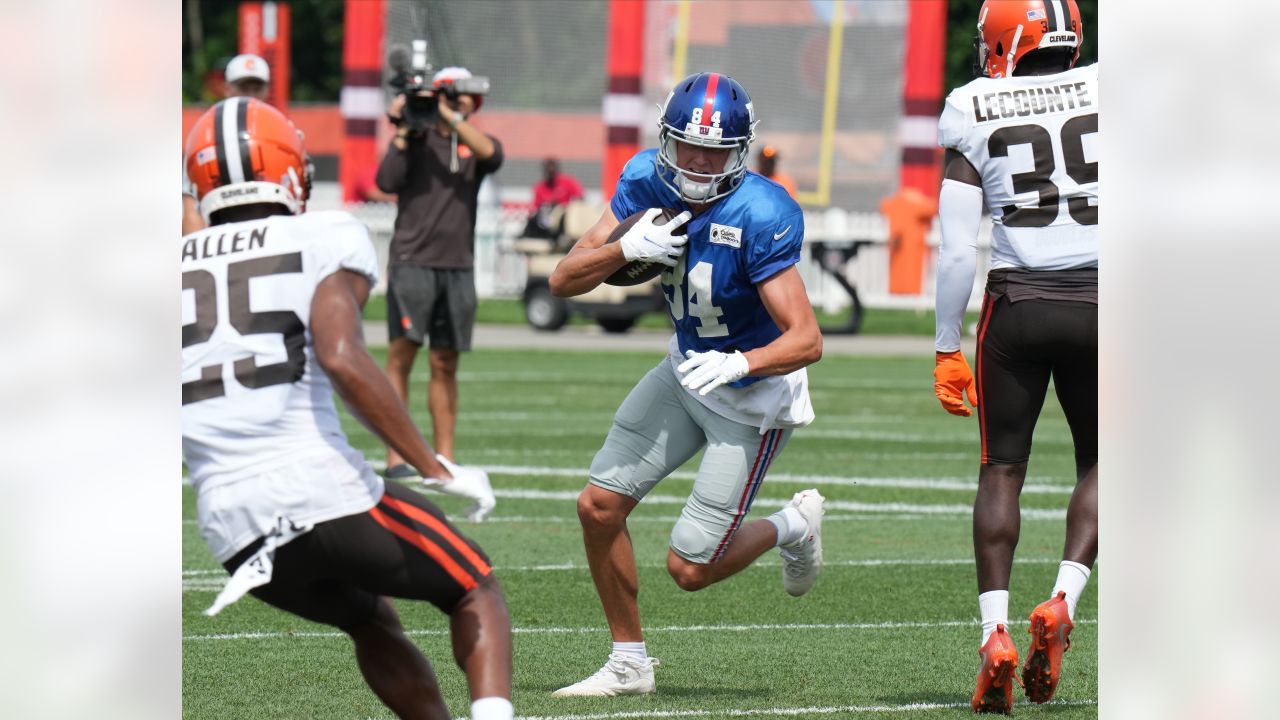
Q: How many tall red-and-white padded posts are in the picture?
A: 3